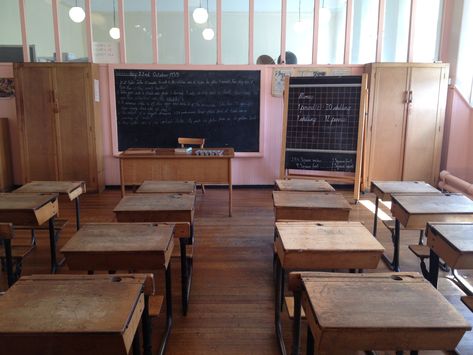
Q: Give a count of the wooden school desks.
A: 13